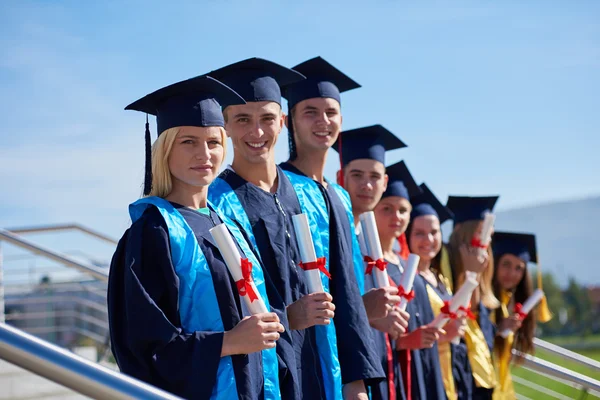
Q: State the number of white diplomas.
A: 8